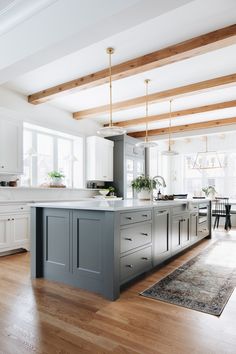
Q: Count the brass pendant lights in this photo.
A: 3